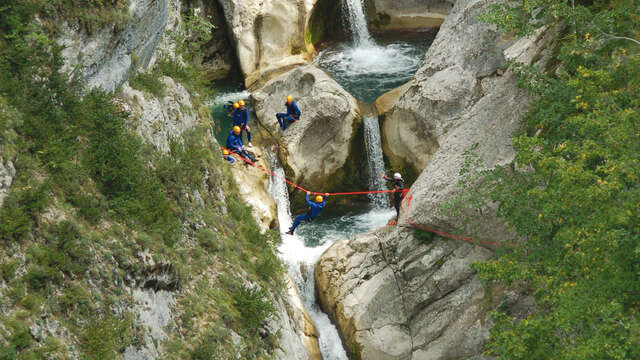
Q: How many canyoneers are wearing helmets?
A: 7